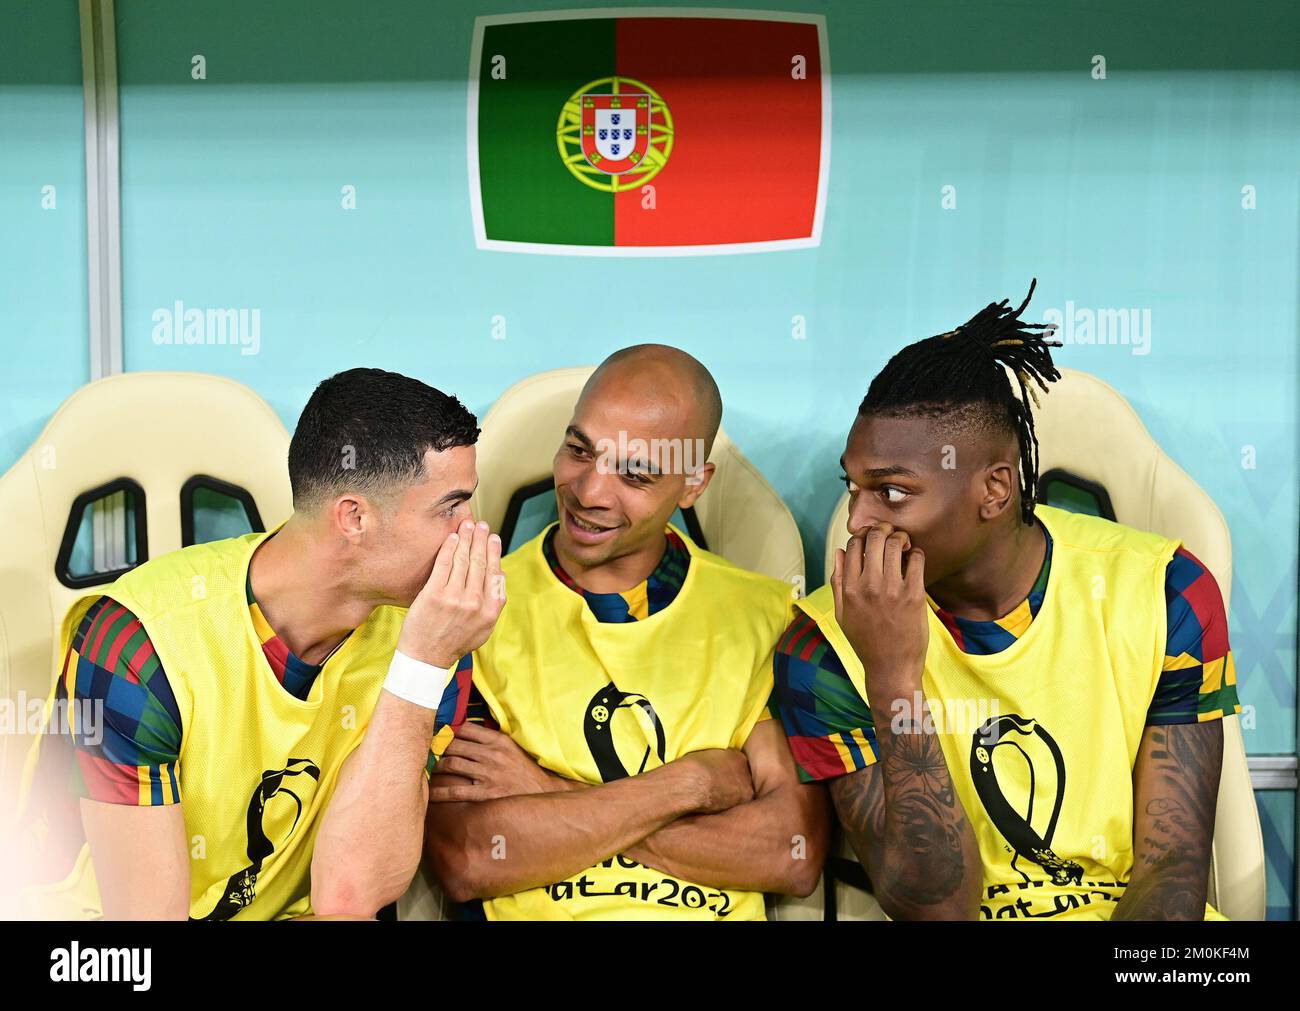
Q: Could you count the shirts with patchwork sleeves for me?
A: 3